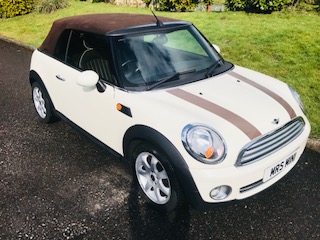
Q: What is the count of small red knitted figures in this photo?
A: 0